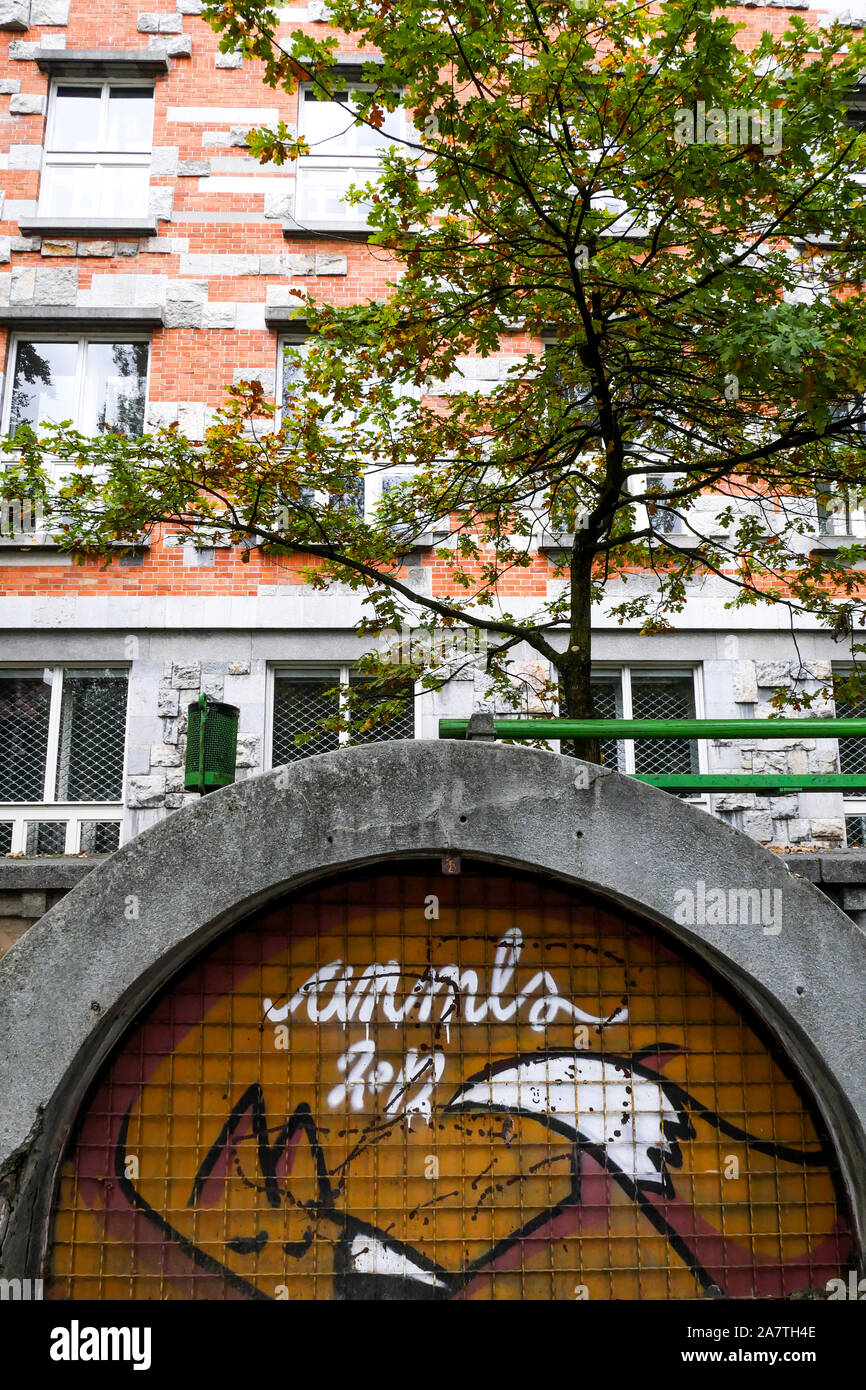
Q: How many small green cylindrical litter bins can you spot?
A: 1